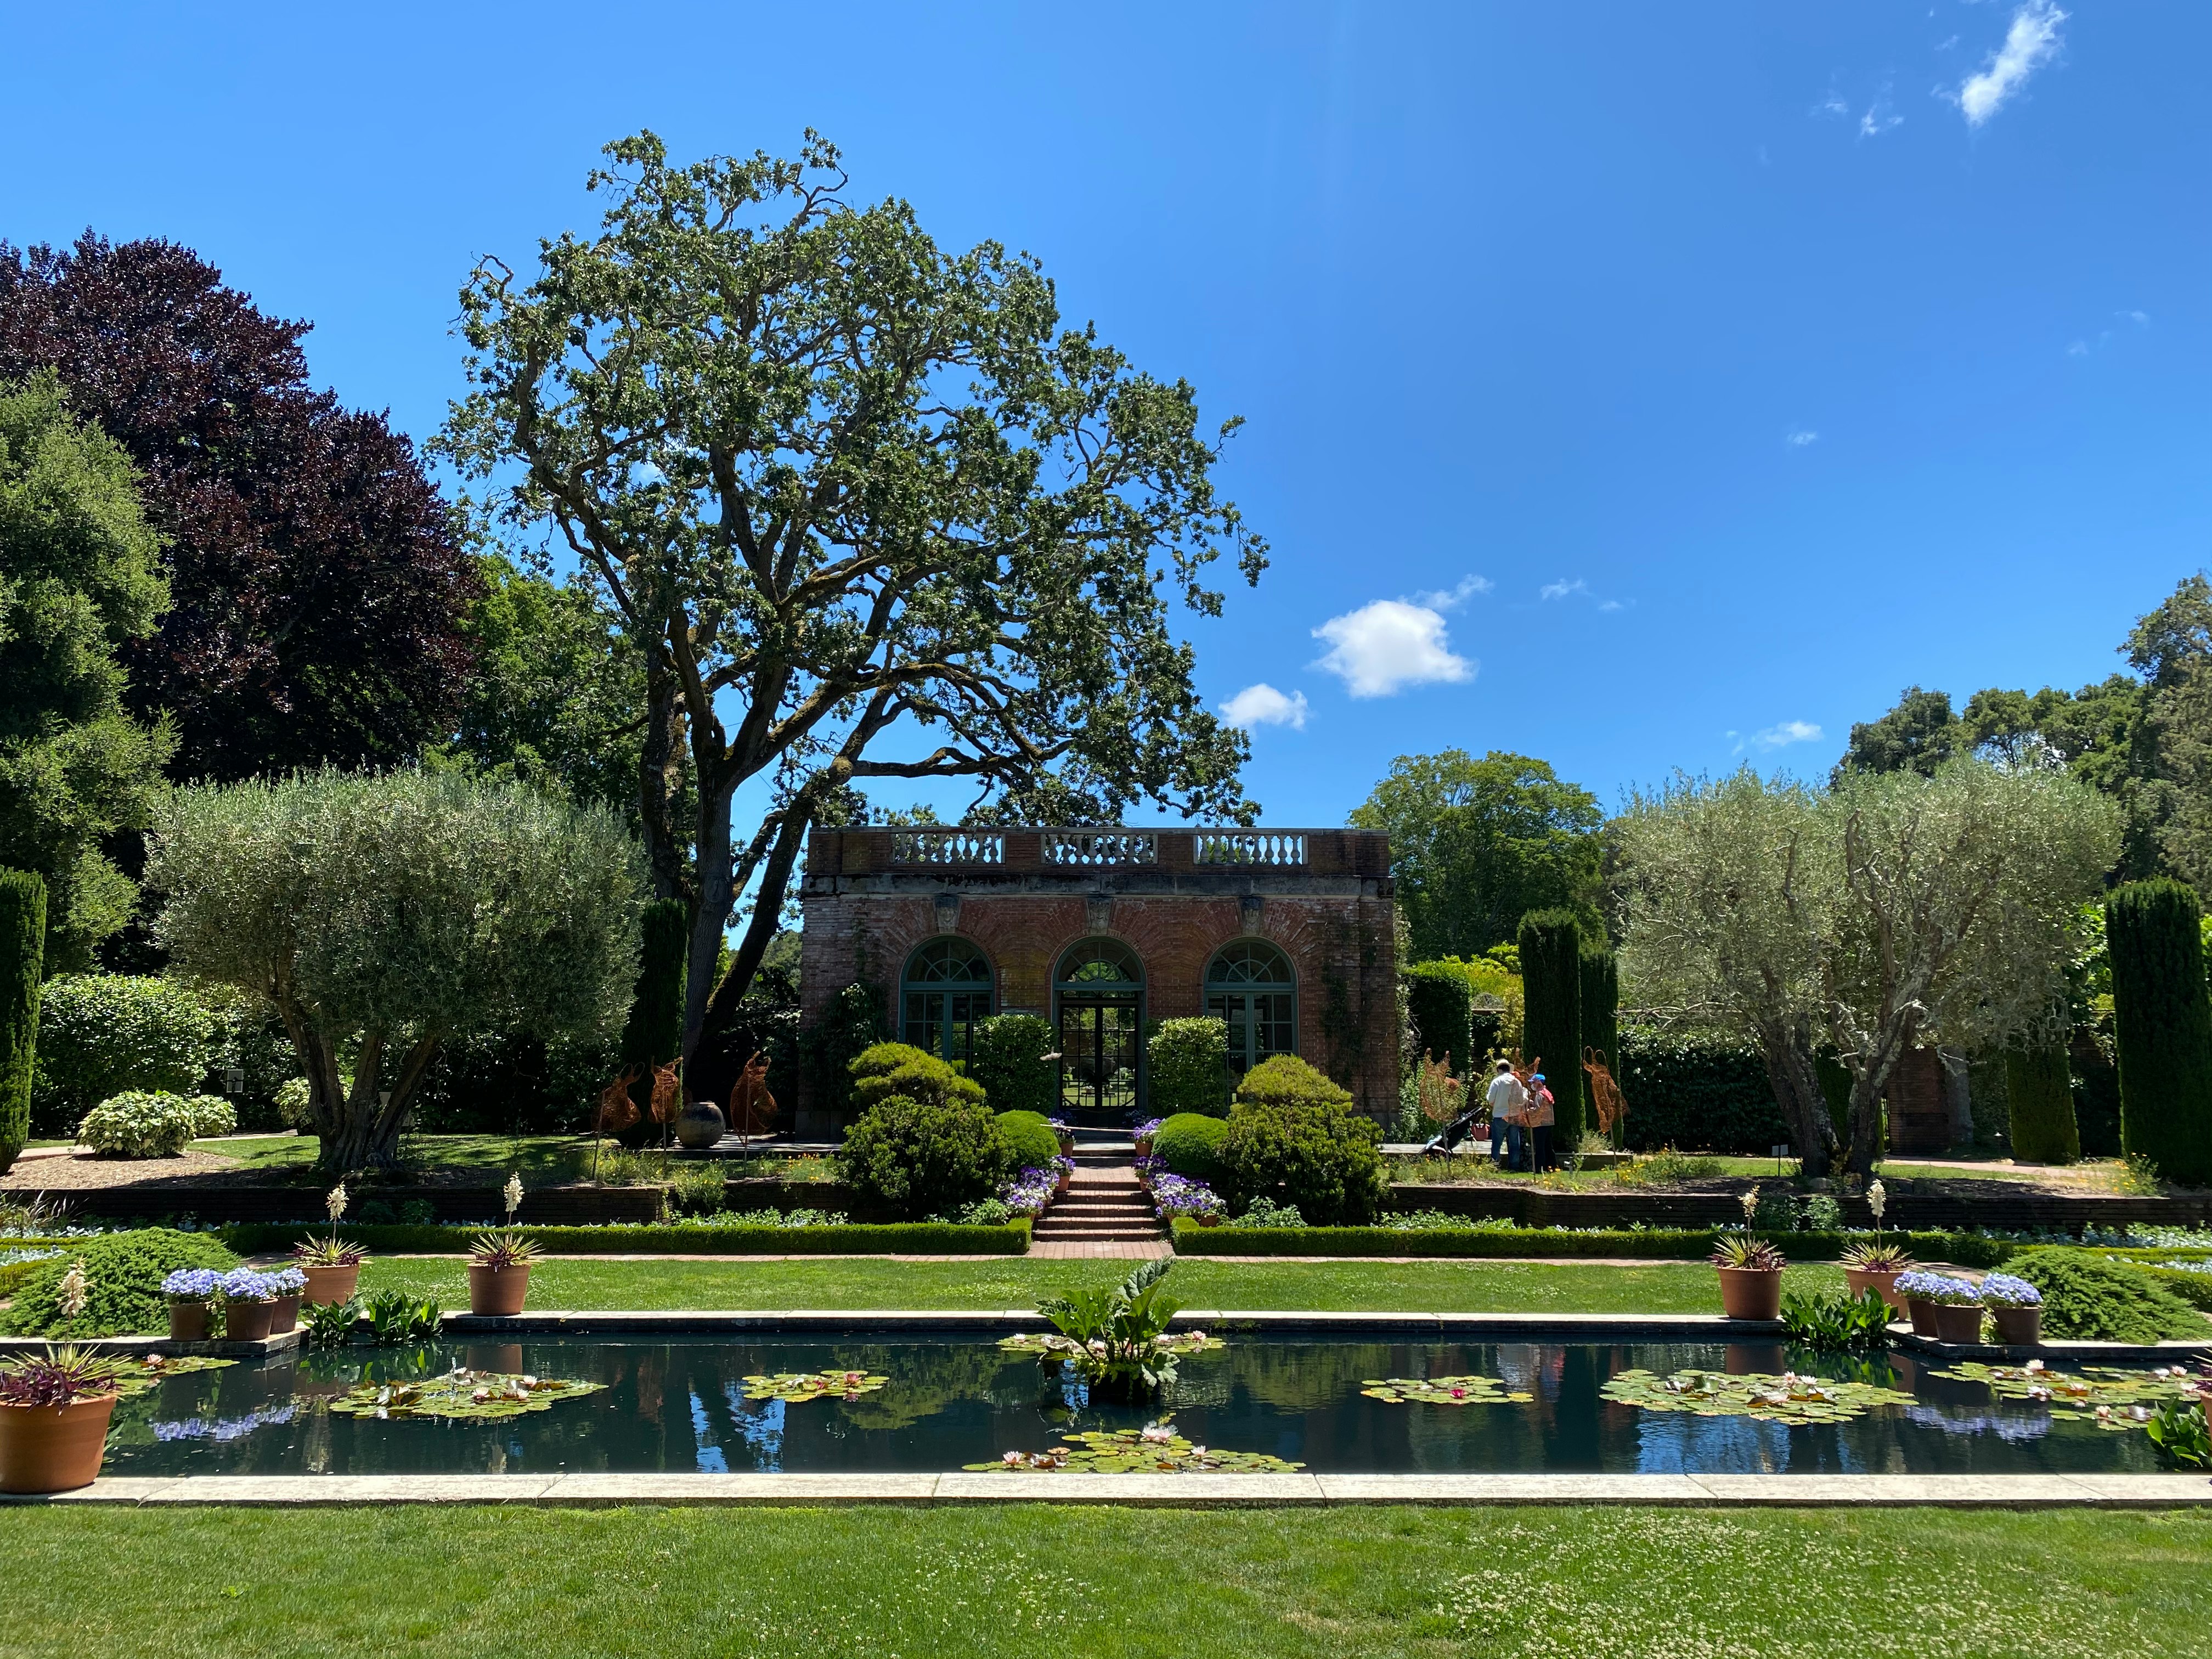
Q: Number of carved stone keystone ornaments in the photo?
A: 3